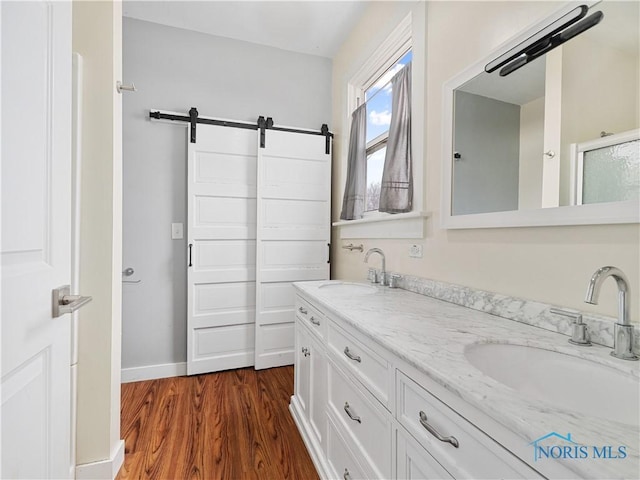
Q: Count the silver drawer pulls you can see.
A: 6